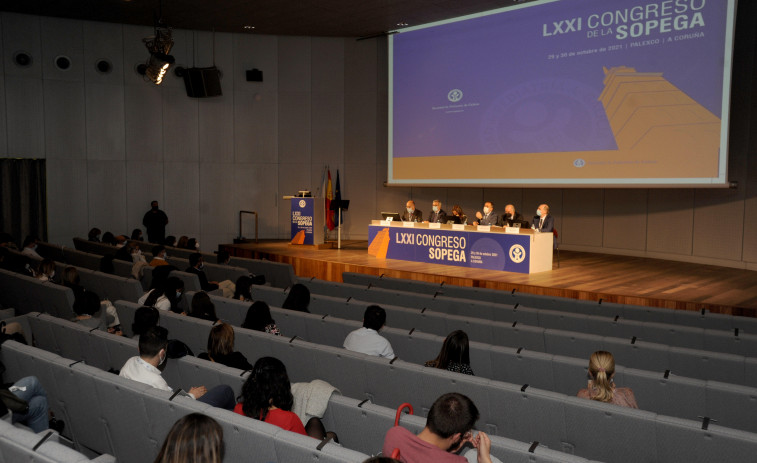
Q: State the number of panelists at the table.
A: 6